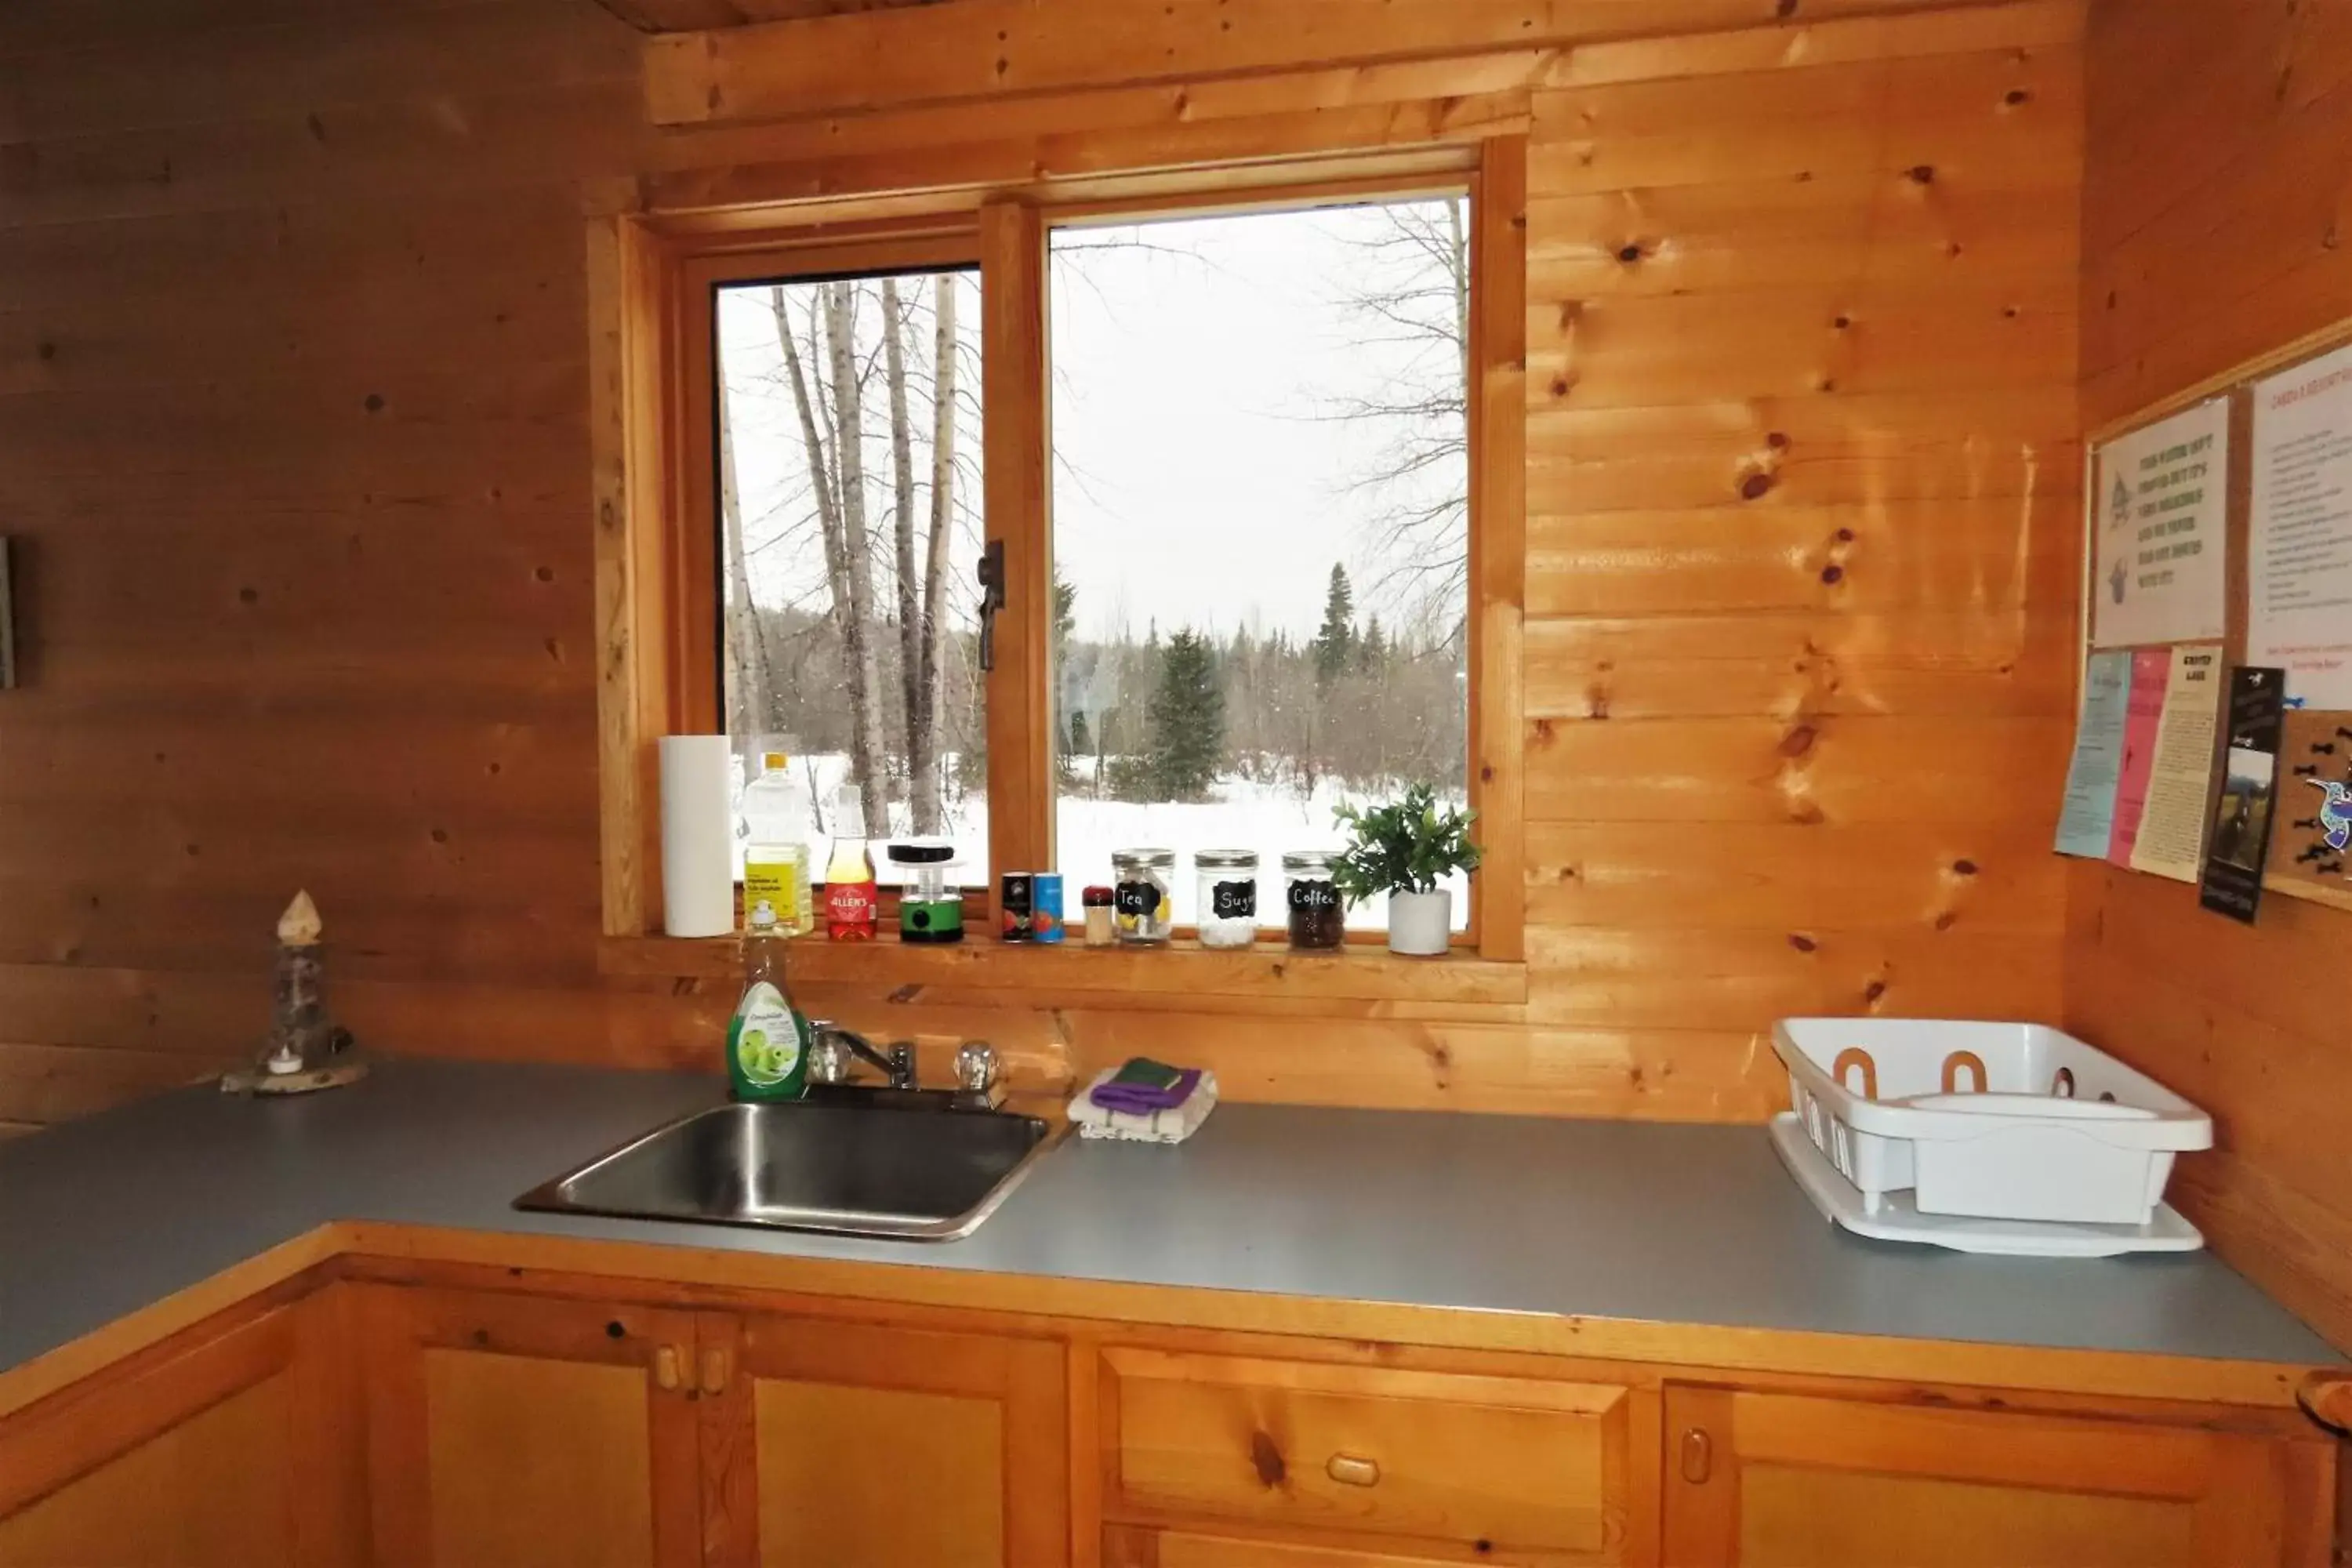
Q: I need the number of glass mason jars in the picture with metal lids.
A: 3